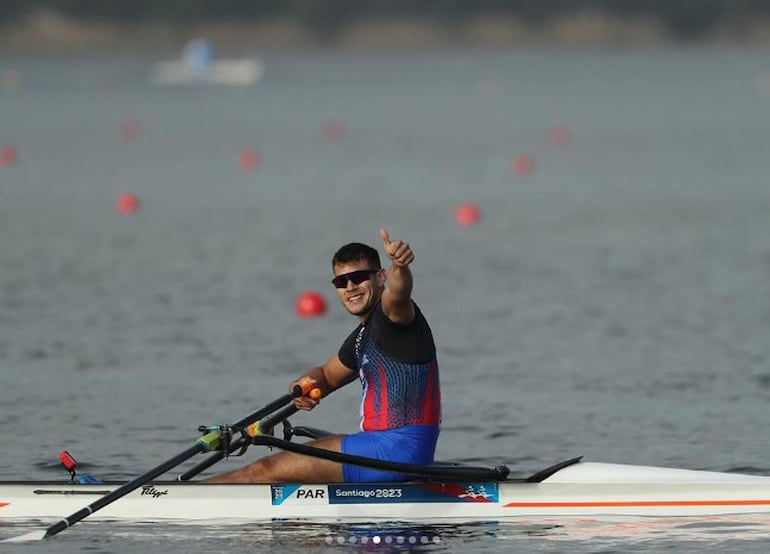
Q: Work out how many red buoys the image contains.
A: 9